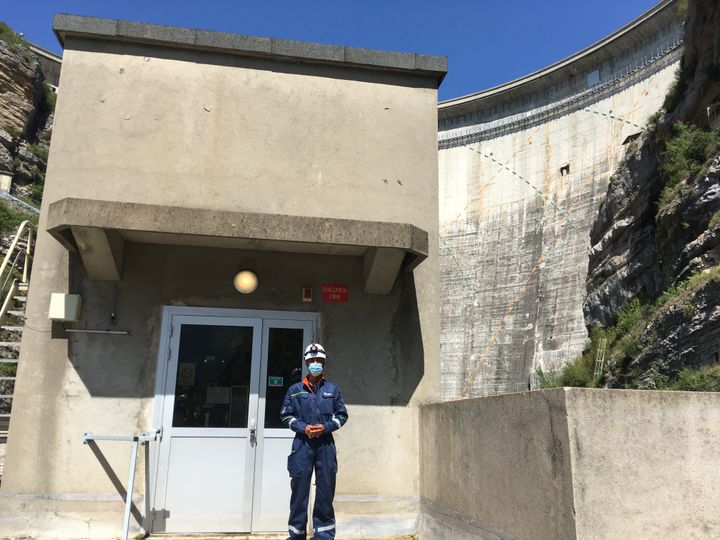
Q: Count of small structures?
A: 1